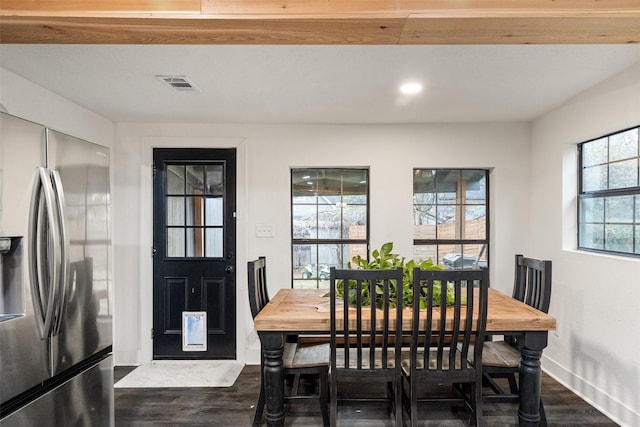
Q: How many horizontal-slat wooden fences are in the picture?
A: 1